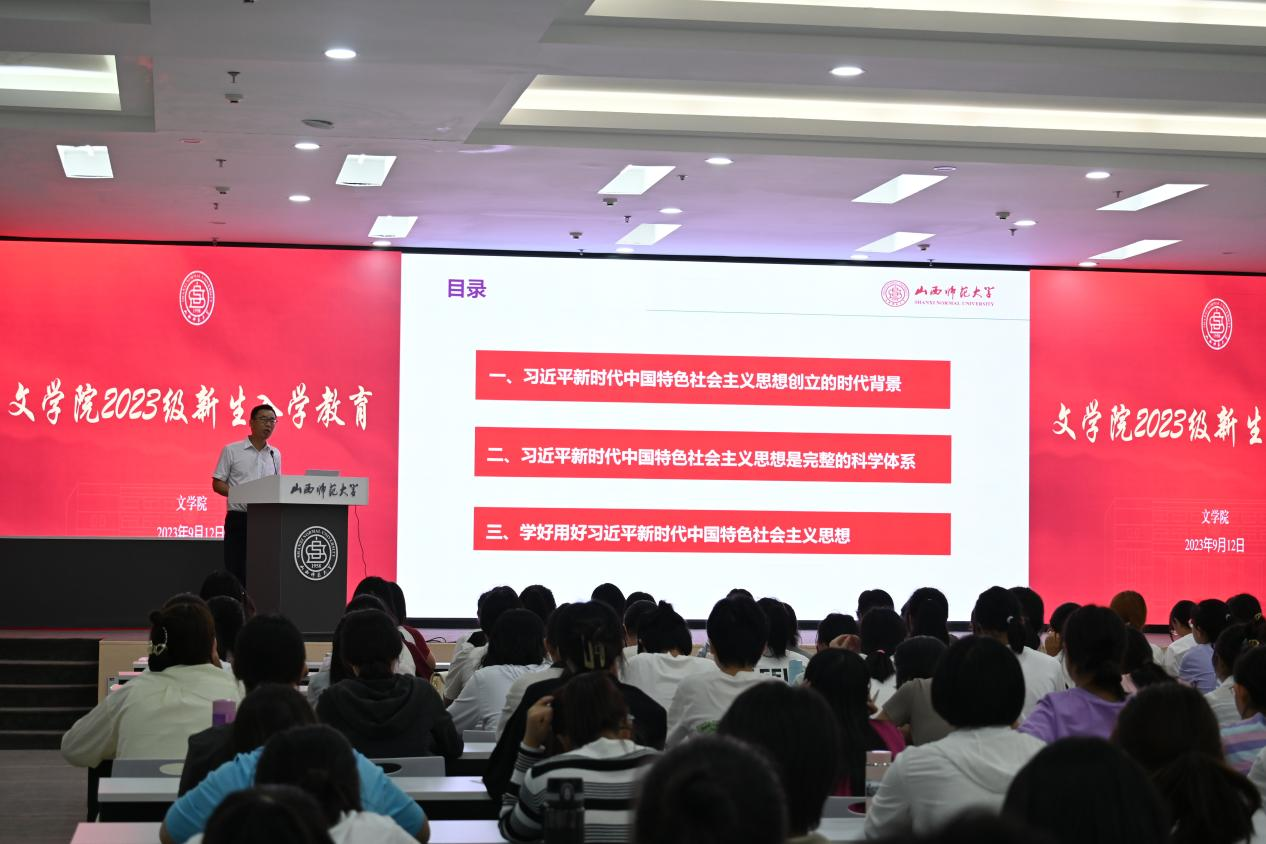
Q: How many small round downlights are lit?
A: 12